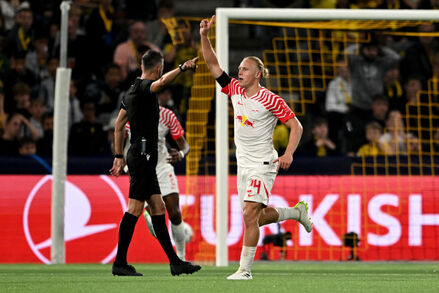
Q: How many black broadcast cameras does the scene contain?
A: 2